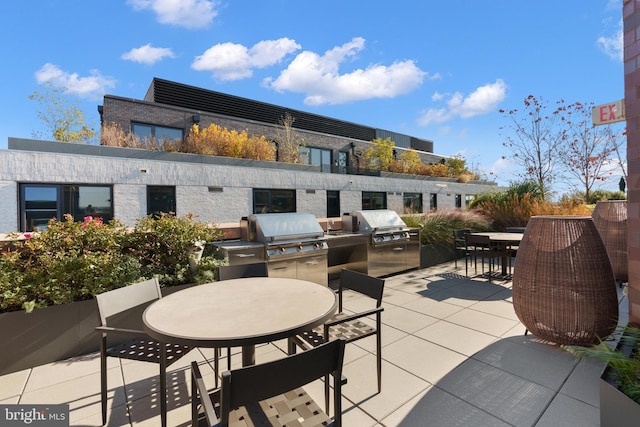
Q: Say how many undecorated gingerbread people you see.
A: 0